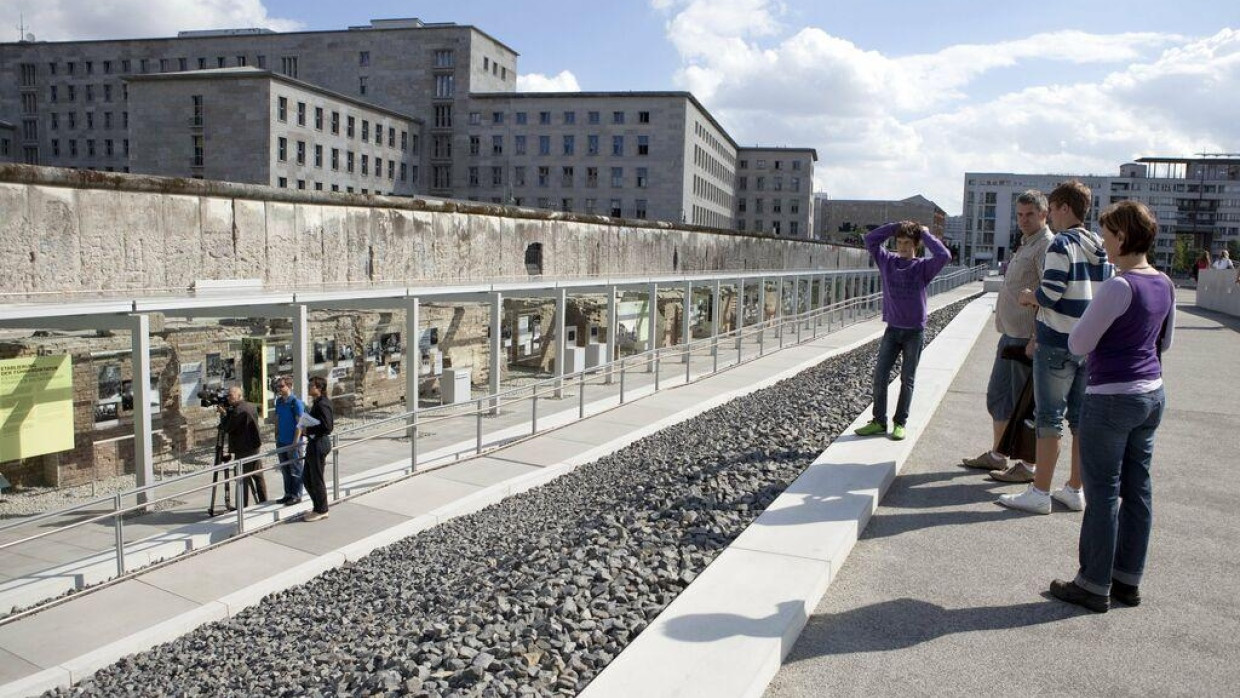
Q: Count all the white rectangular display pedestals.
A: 3